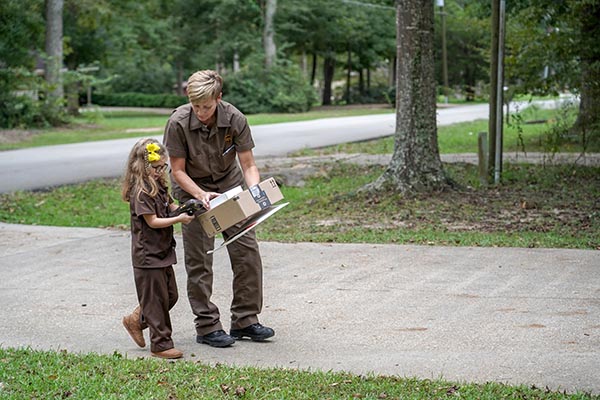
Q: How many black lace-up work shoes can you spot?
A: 2